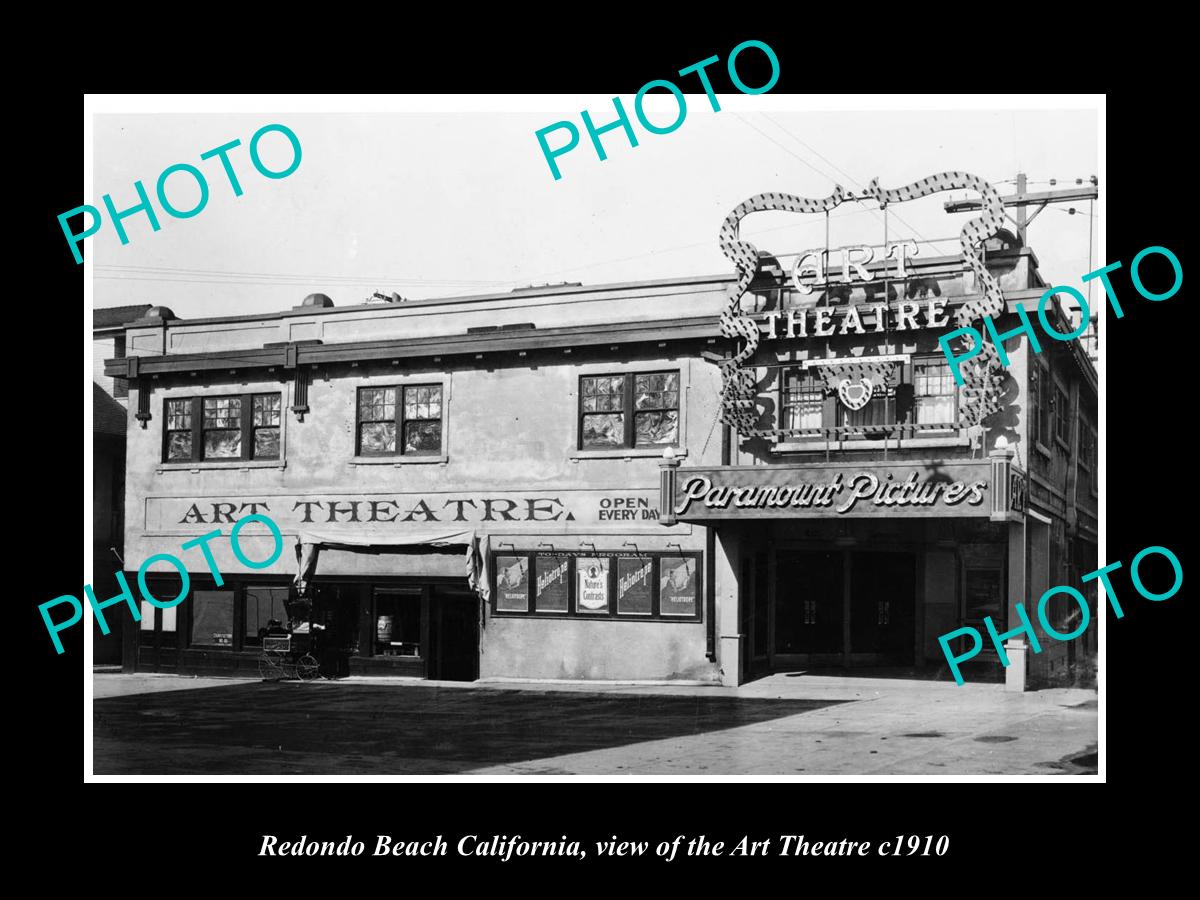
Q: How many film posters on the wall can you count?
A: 5